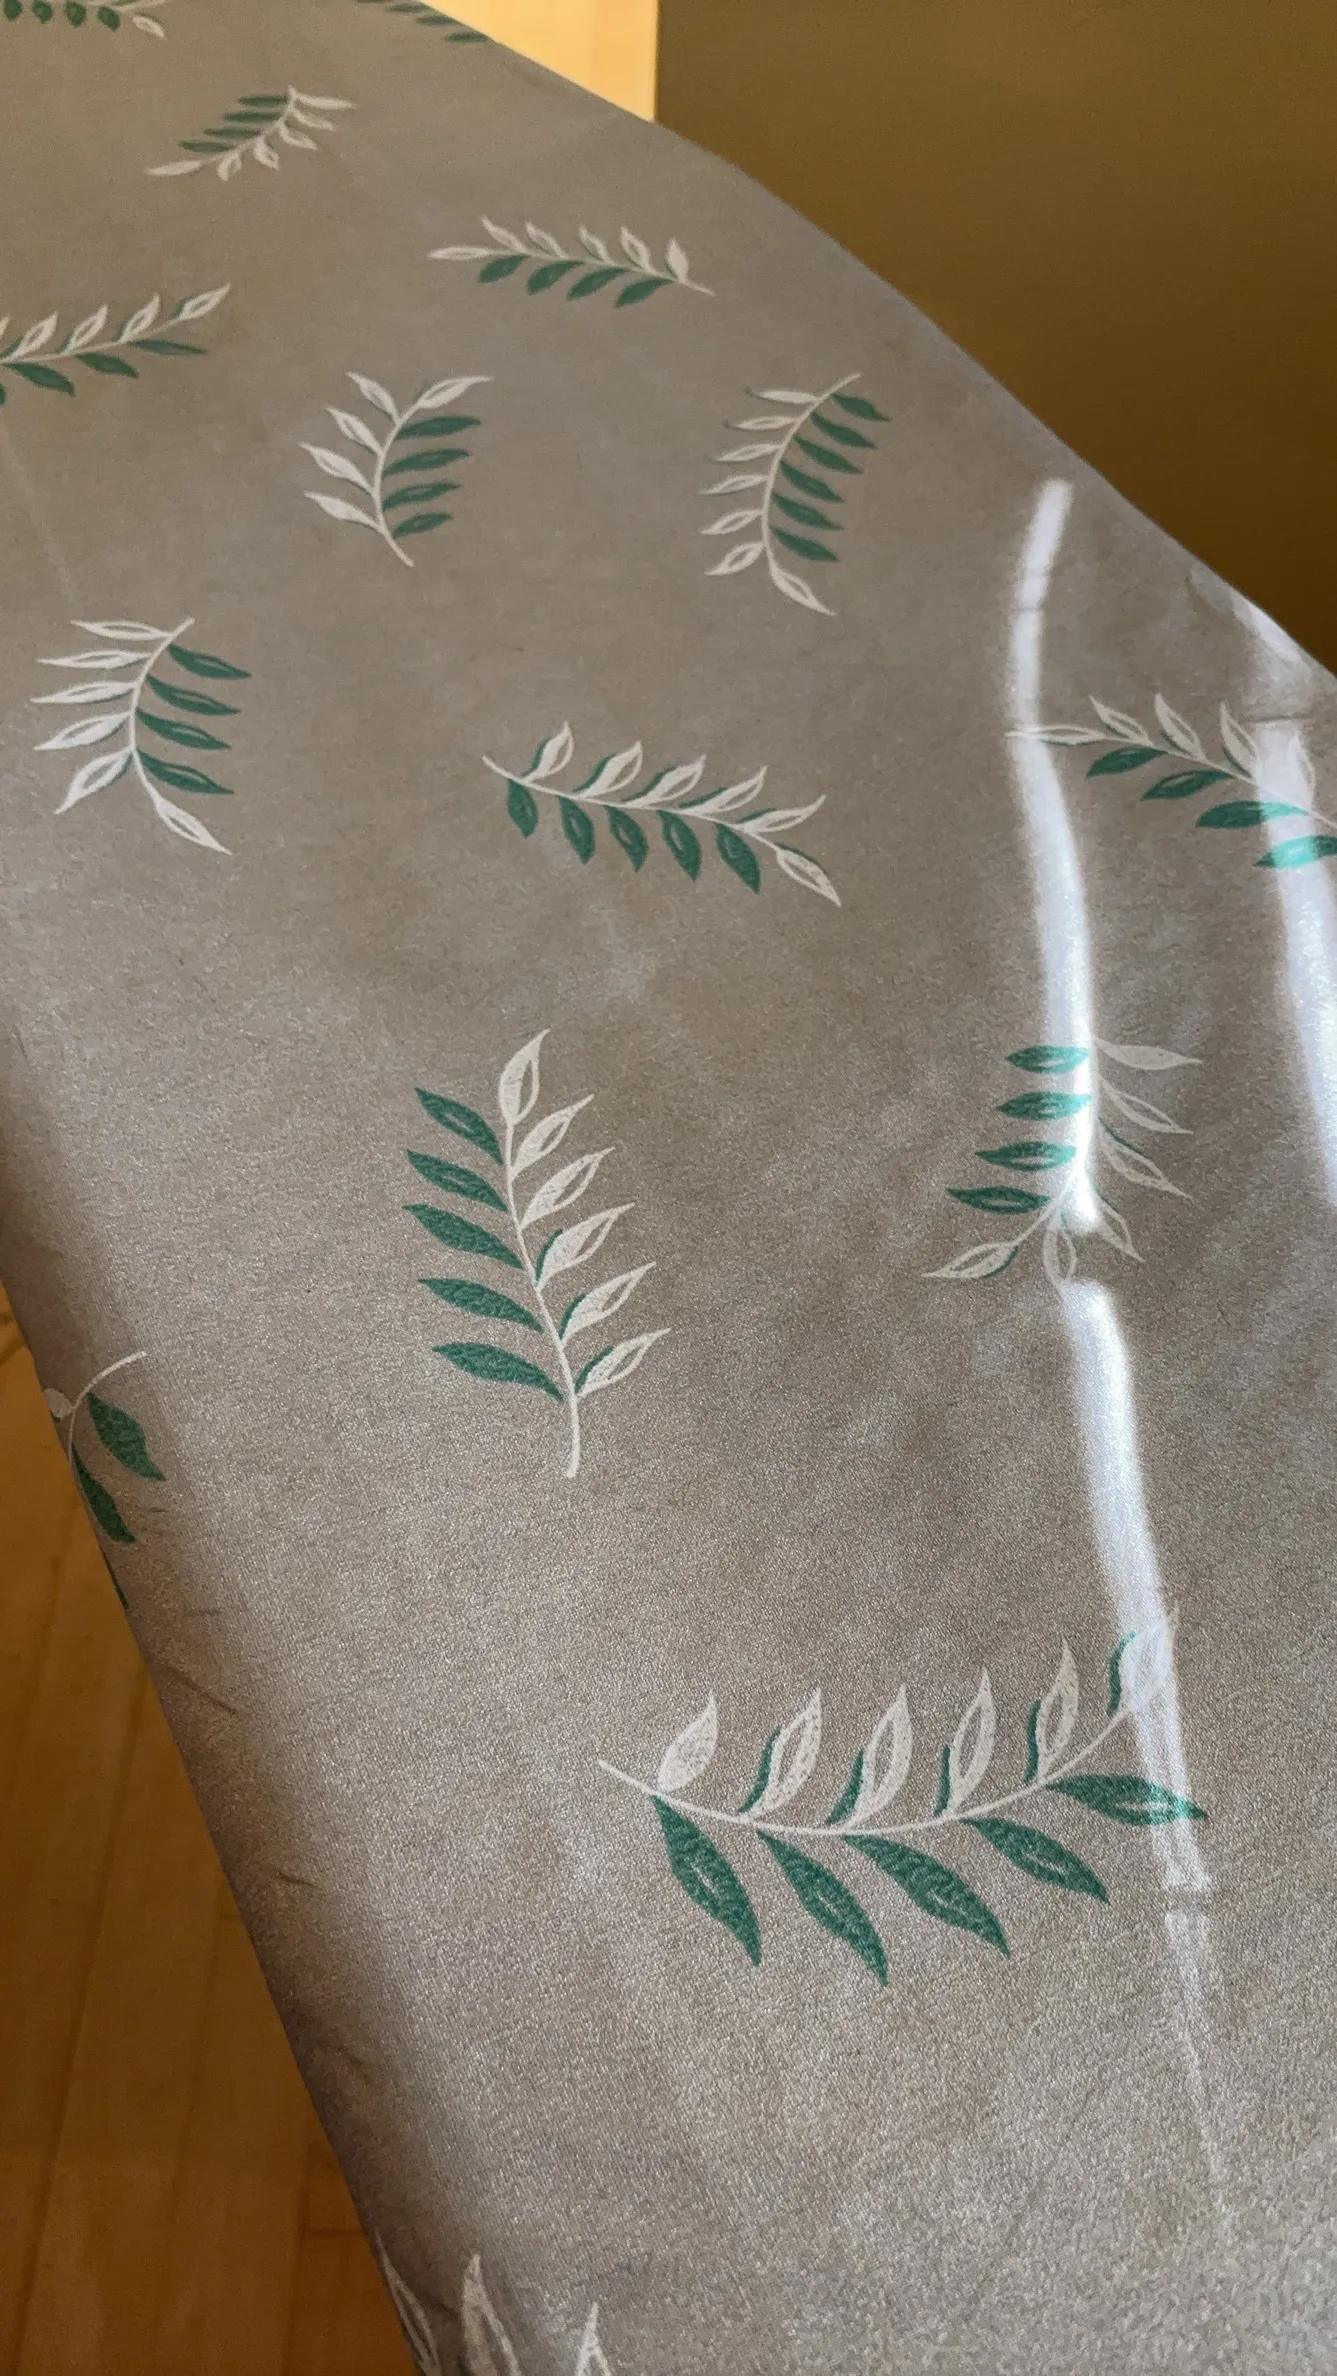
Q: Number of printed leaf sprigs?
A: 15